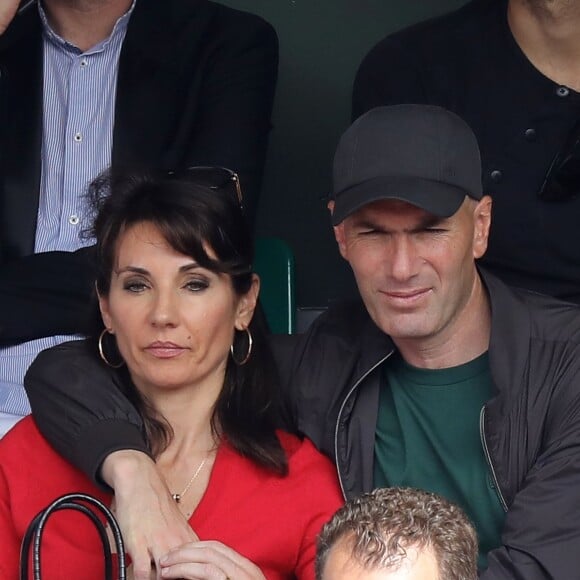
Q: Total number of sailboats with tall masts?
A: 0